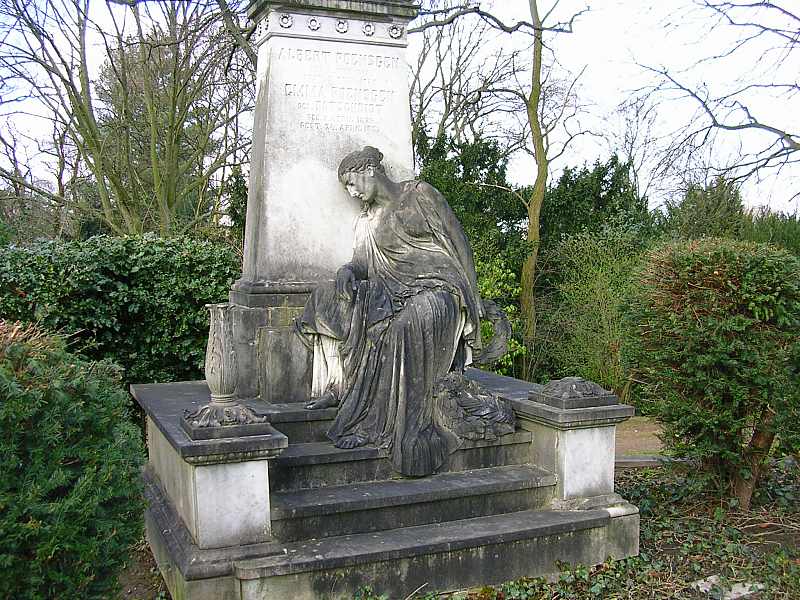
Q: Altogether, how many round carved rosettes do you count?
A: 5